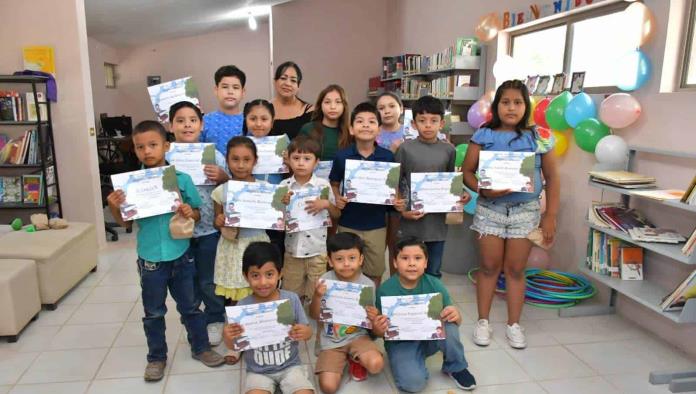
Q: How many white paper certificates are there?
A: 14